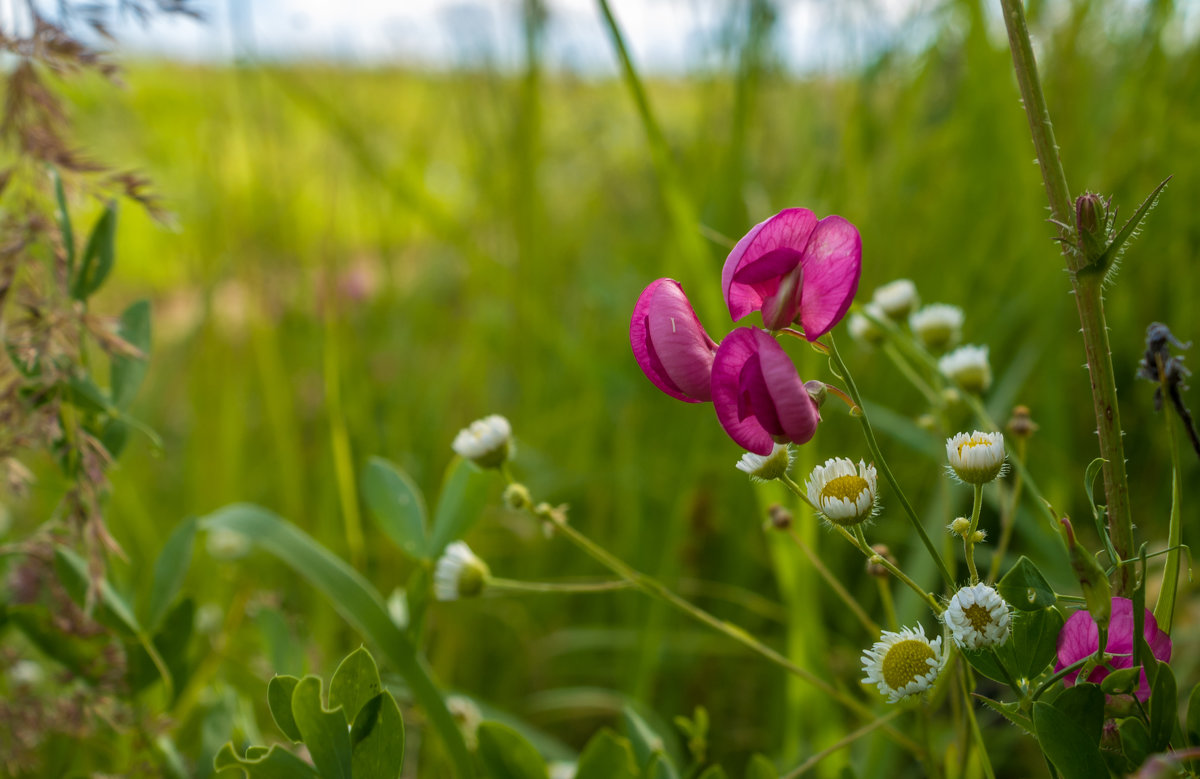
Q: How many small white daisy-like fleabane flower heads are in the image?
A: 11